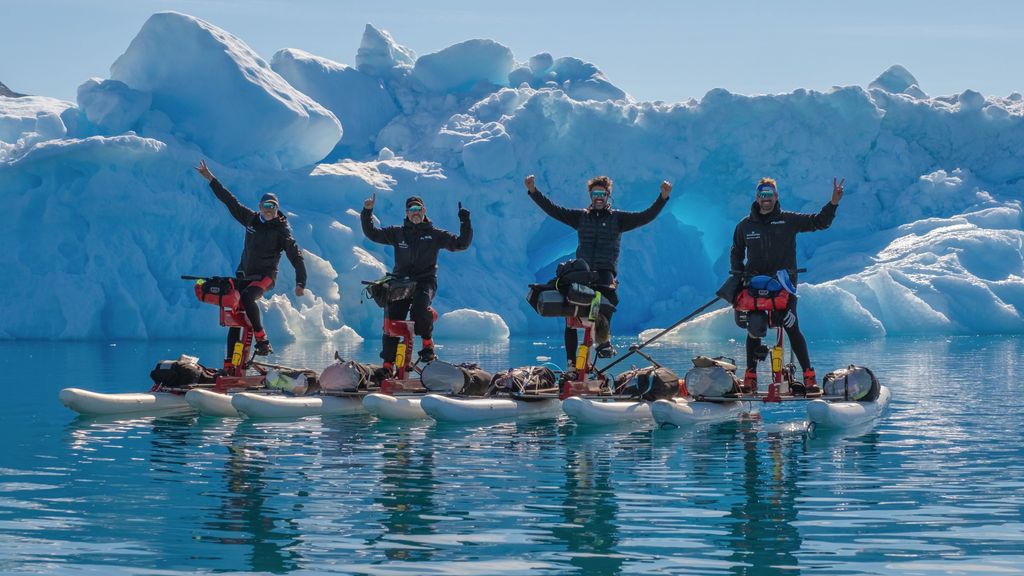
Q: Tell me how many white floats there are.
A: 8